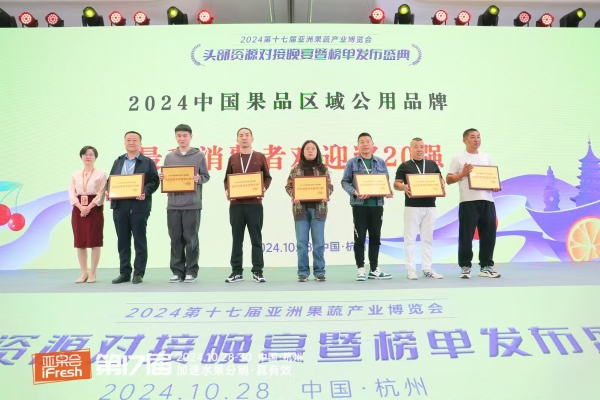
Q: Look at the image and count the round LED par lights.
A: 10